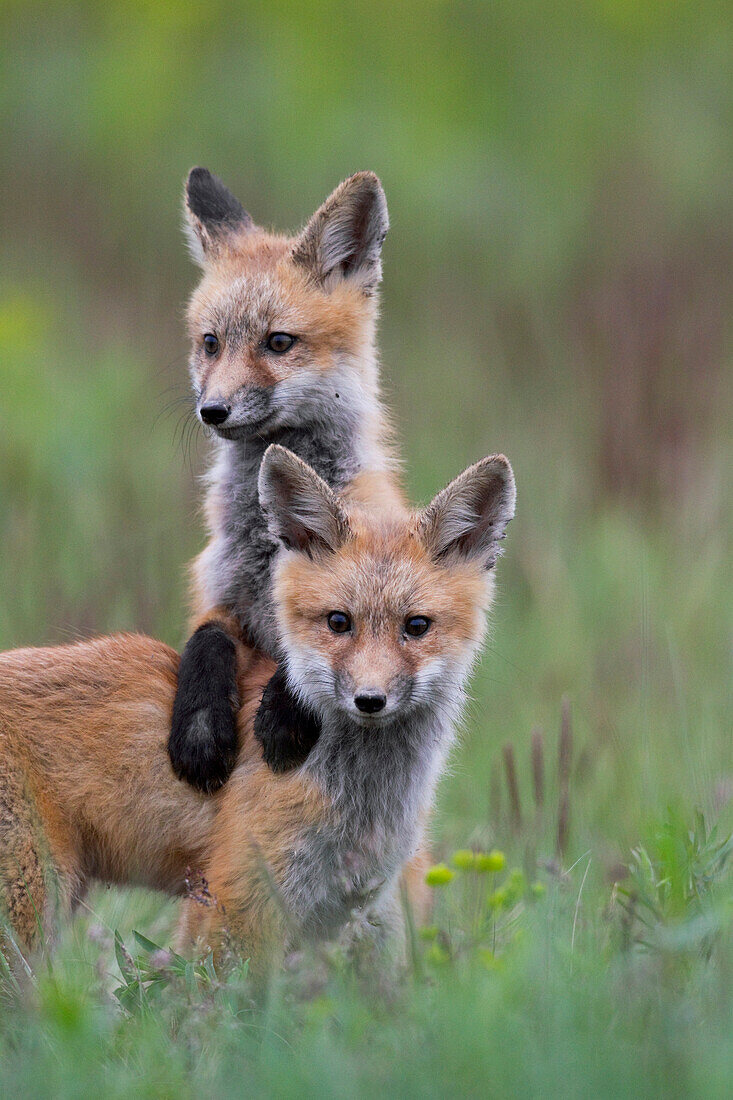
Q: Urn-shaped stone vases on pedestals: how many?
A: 0